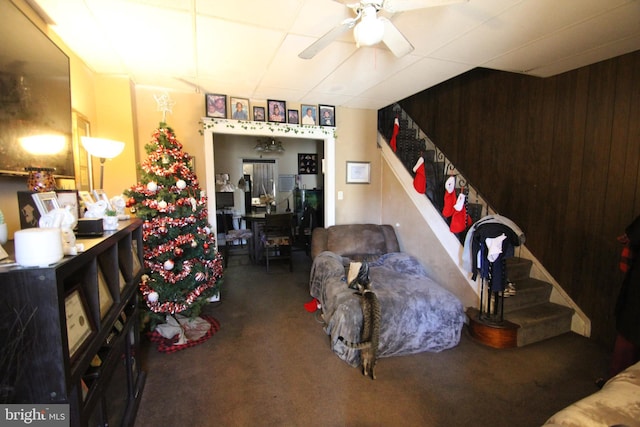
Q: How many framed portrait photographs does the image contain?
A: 7